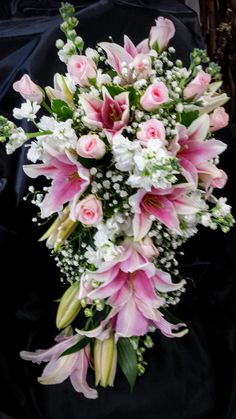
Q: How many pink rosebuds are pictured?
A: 12